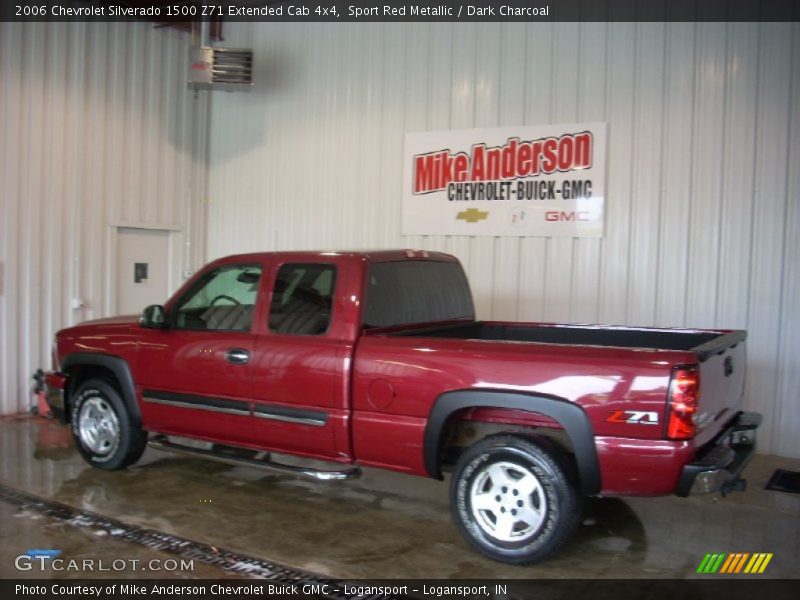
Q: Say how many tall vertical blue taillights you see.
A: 0